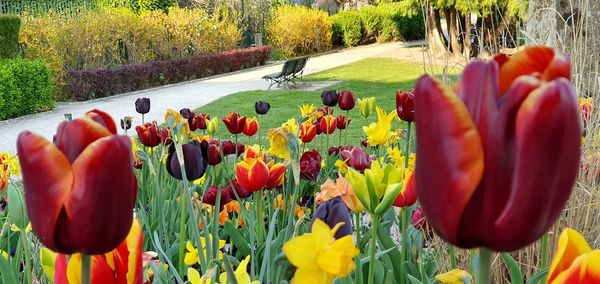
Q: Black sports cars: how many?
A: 0